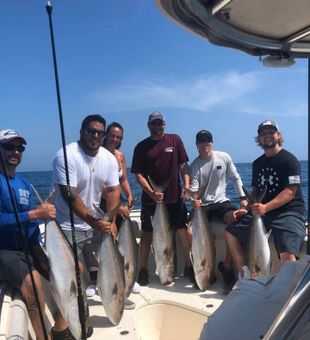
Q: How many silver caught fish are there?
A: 6